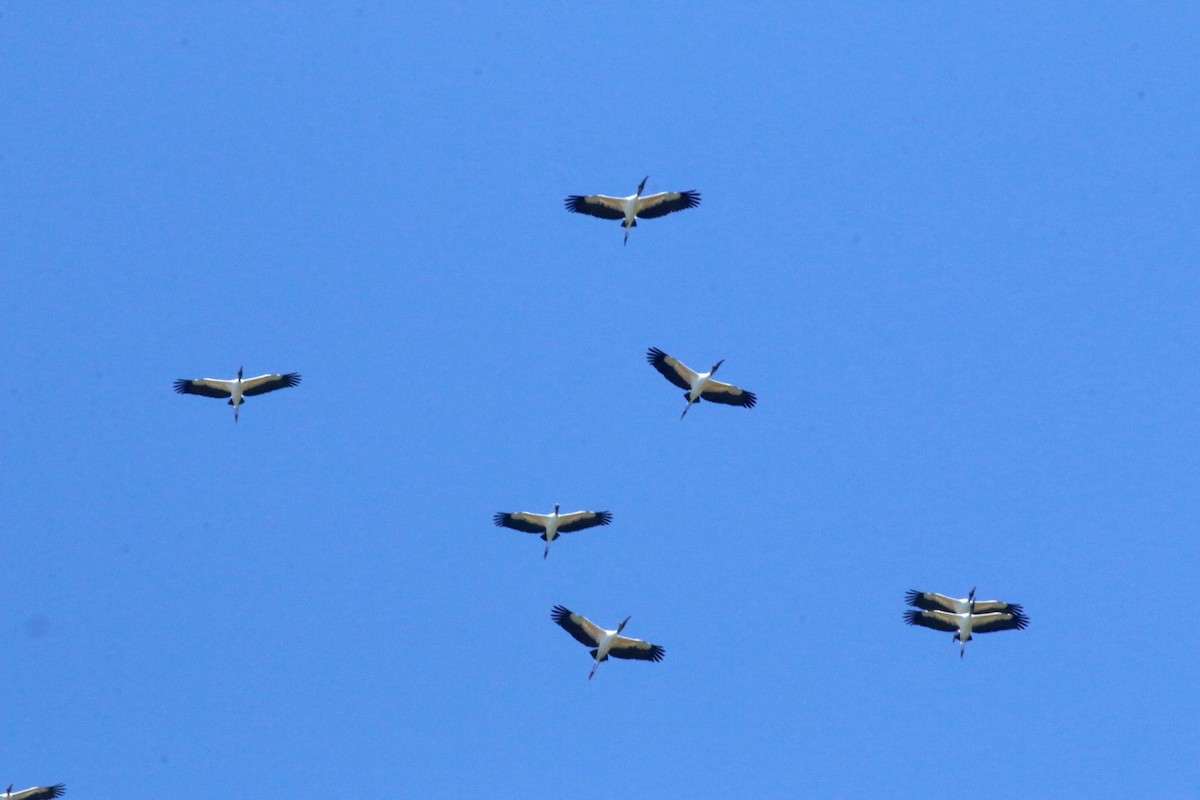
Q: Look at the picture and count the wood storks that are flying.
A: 8